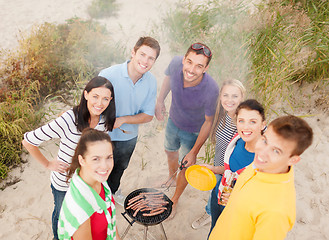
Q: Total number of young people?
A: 7